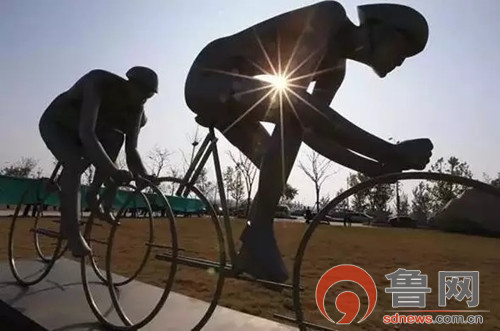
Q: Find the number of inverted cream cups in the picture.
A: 0